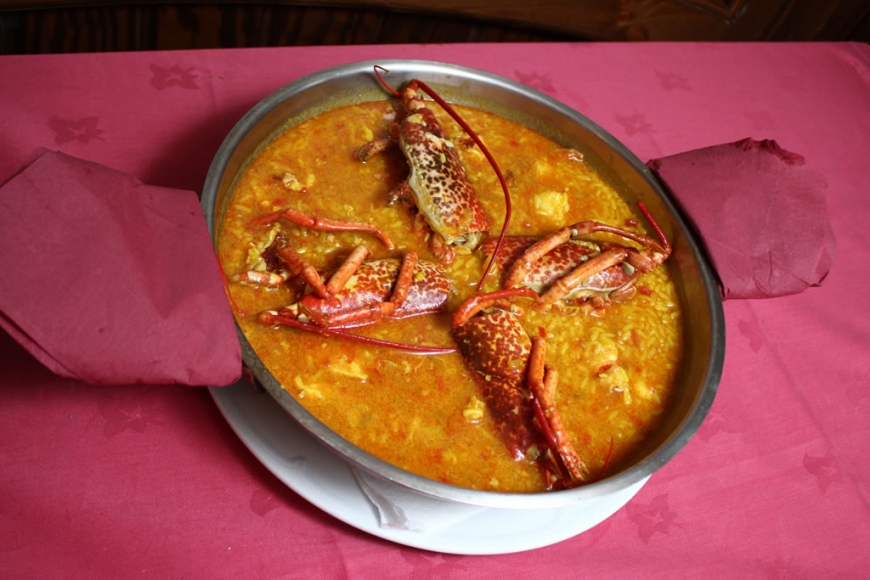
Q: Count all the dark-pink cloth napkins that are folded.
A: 2